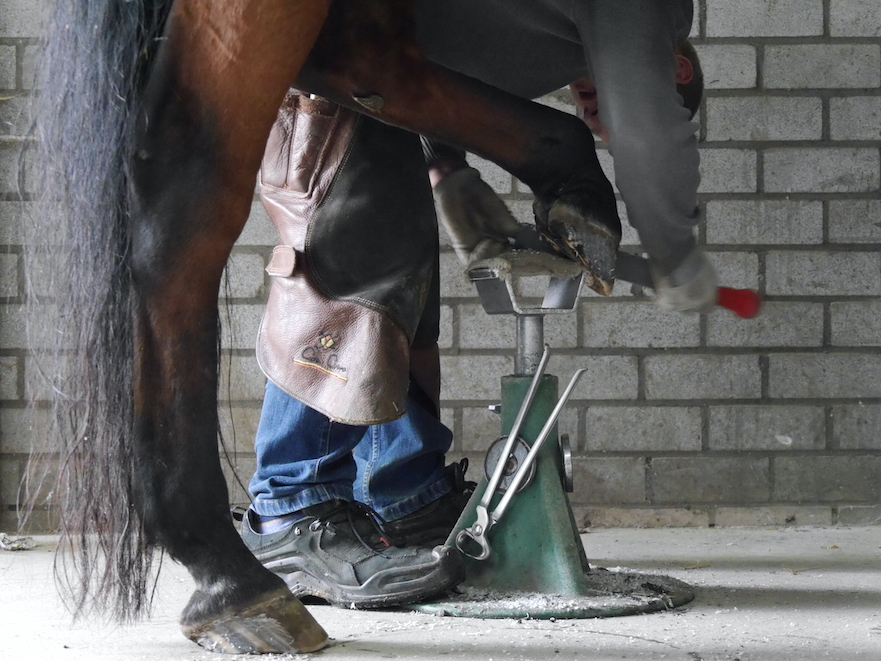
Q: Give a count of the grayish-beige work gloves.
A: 2